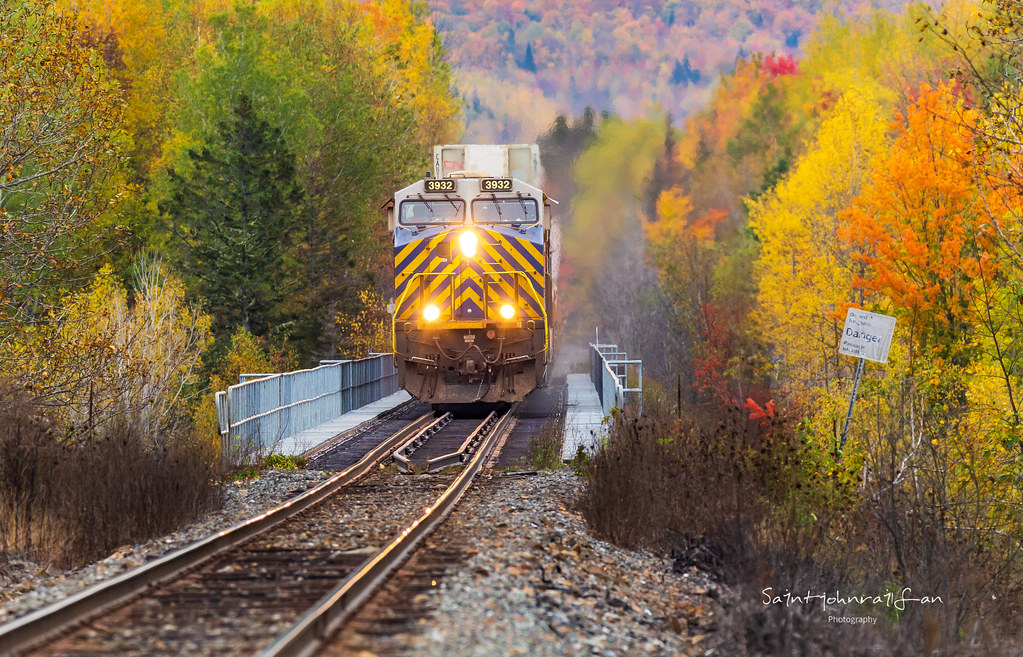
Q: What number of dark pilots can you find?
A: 1